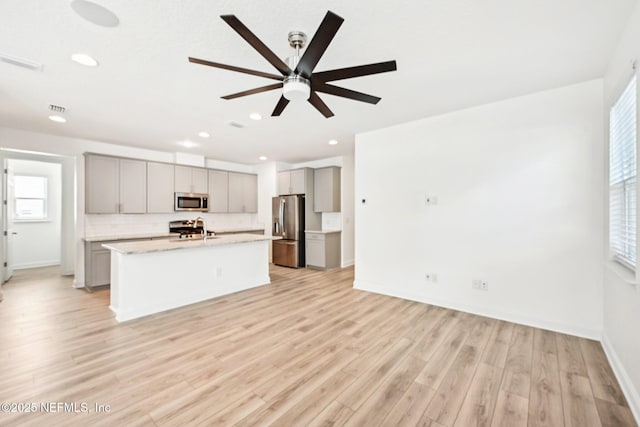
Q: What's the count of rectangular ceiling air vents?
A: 3